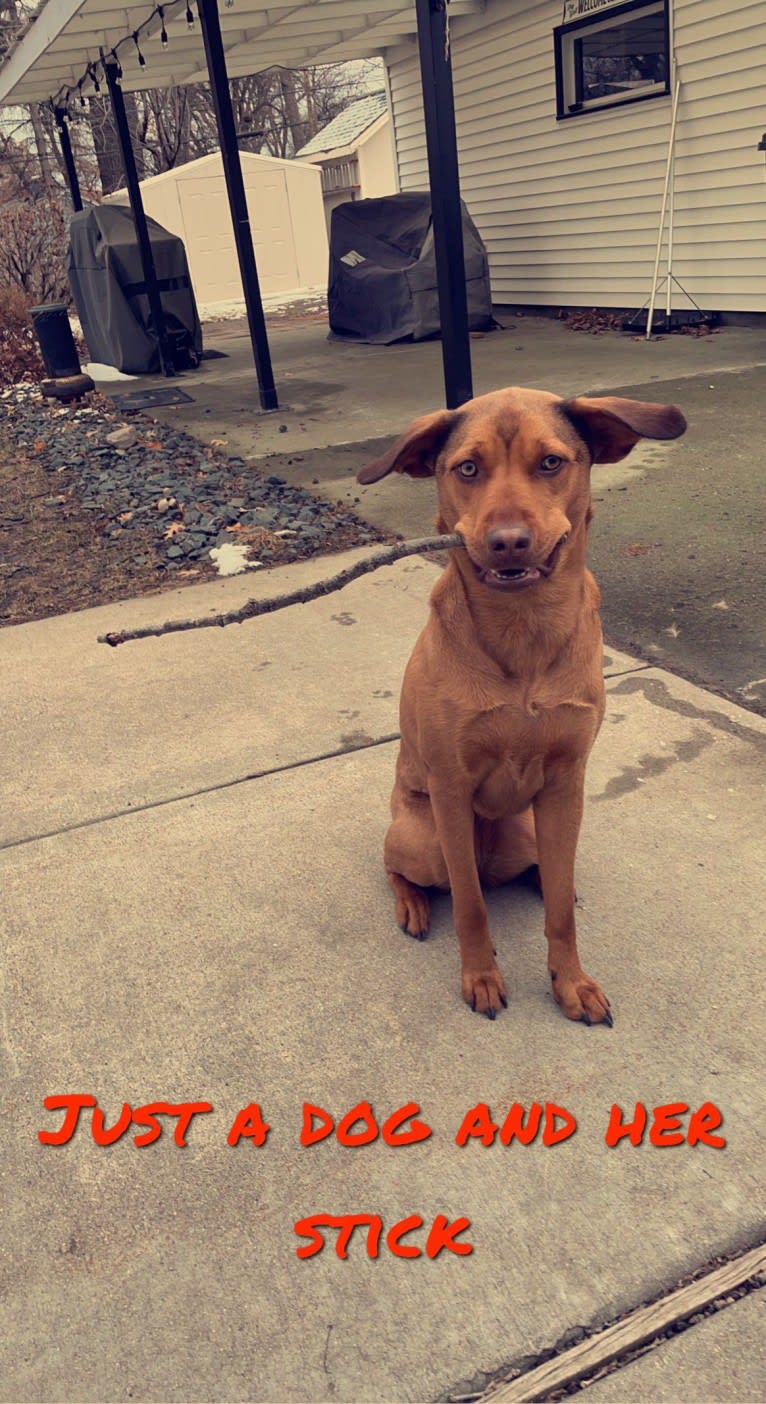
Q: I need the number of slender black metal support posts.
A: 4